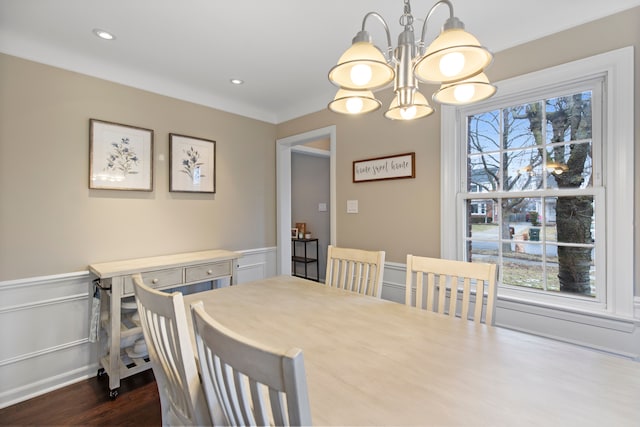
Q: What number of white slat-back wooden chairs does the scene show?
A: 4